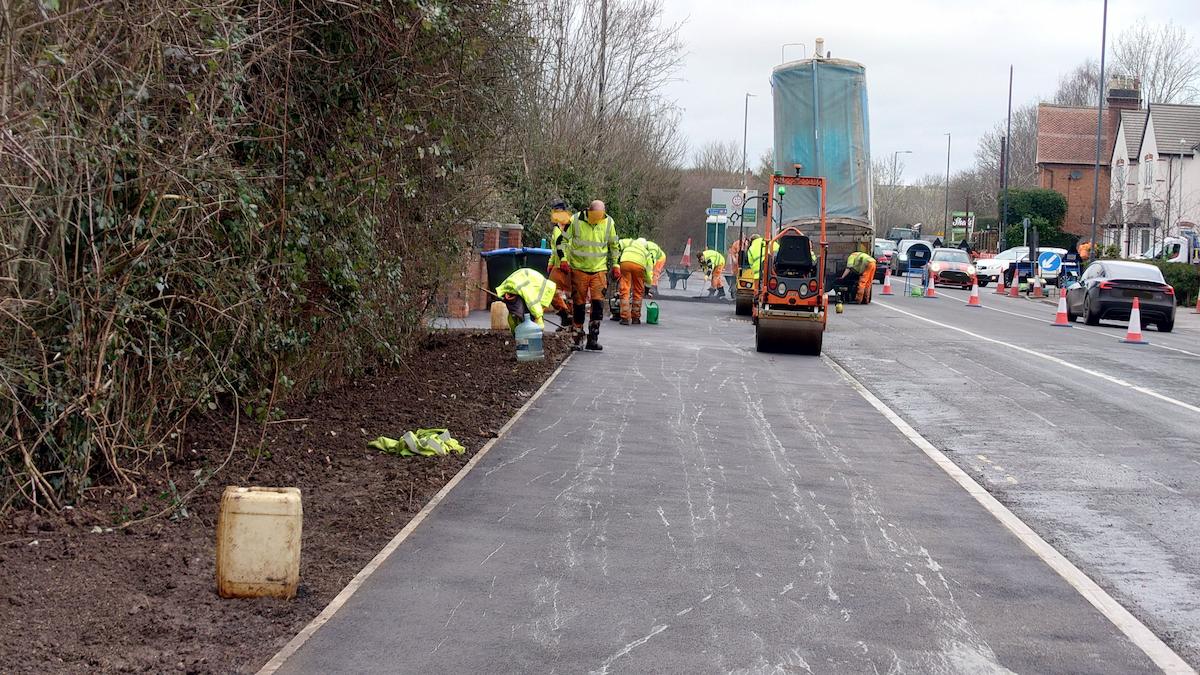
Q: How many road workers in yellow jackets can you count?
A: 8